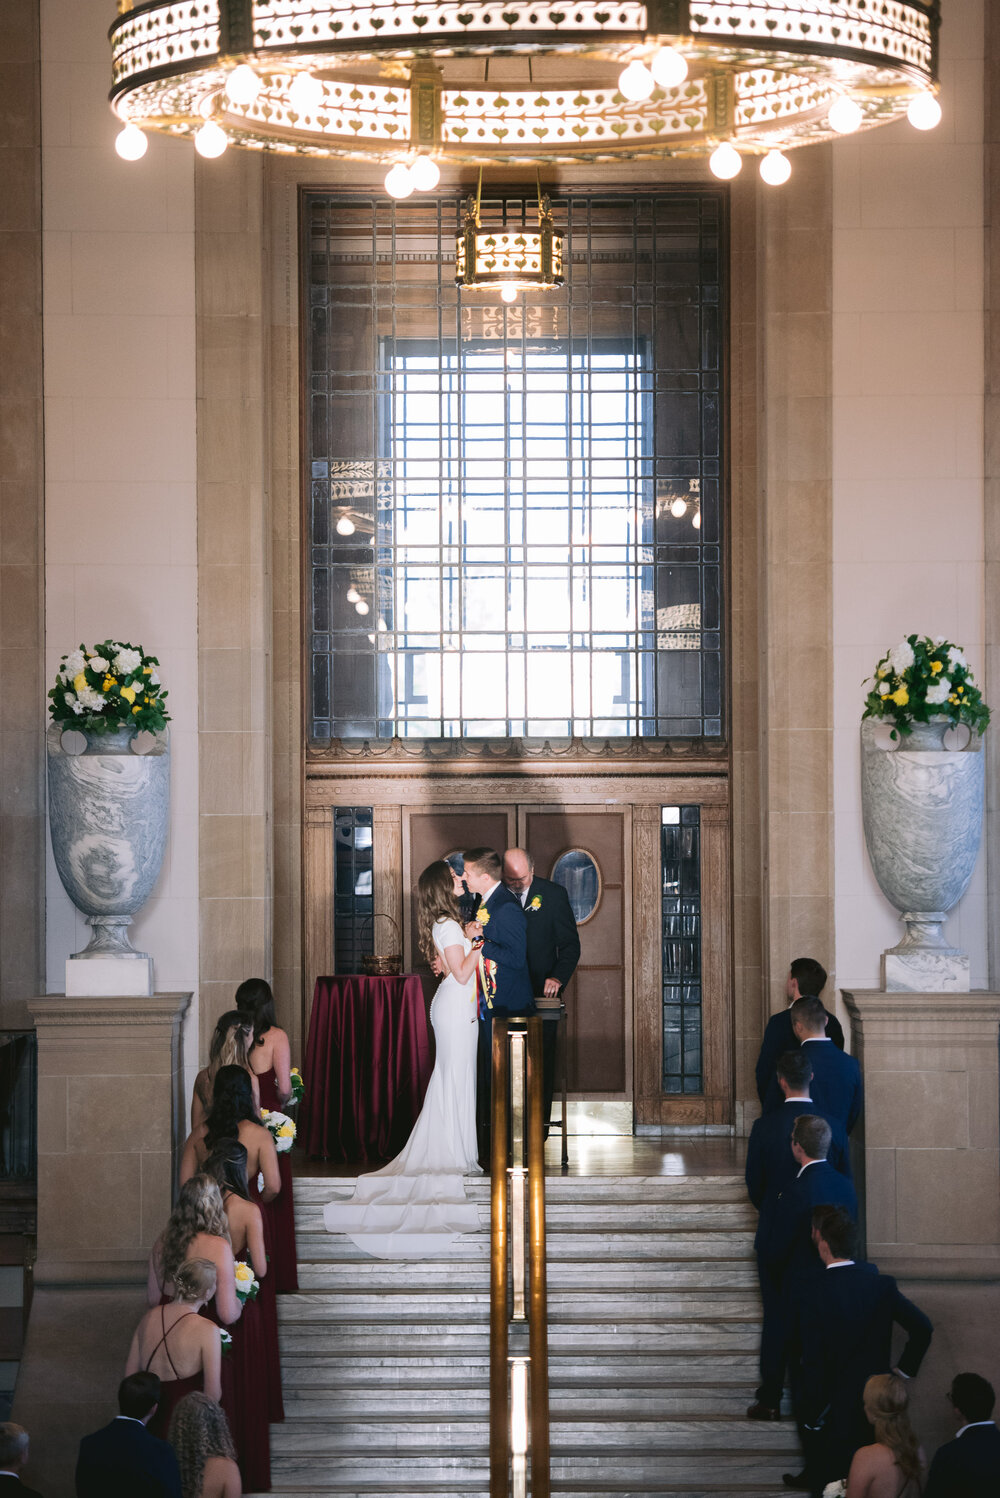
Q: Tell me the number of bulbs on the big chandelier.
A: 12